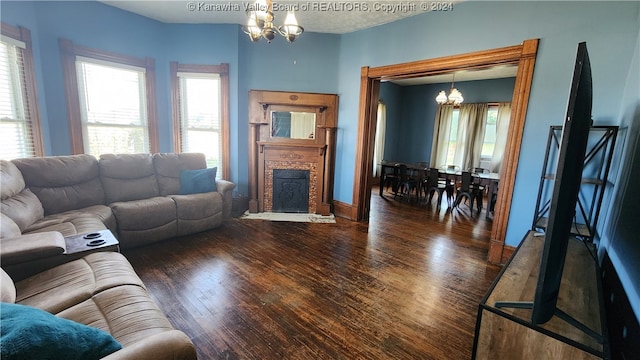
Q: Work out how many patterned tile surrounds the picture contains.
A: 1